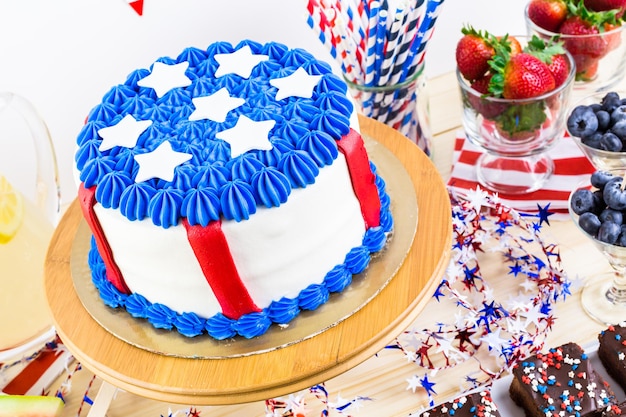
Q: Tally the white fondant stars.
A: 7